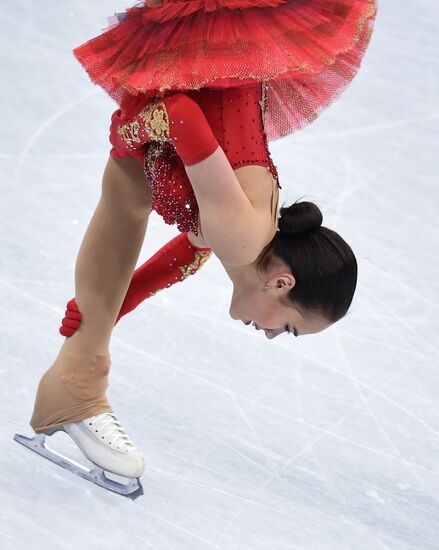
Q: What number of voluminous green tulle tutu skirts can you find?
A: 0